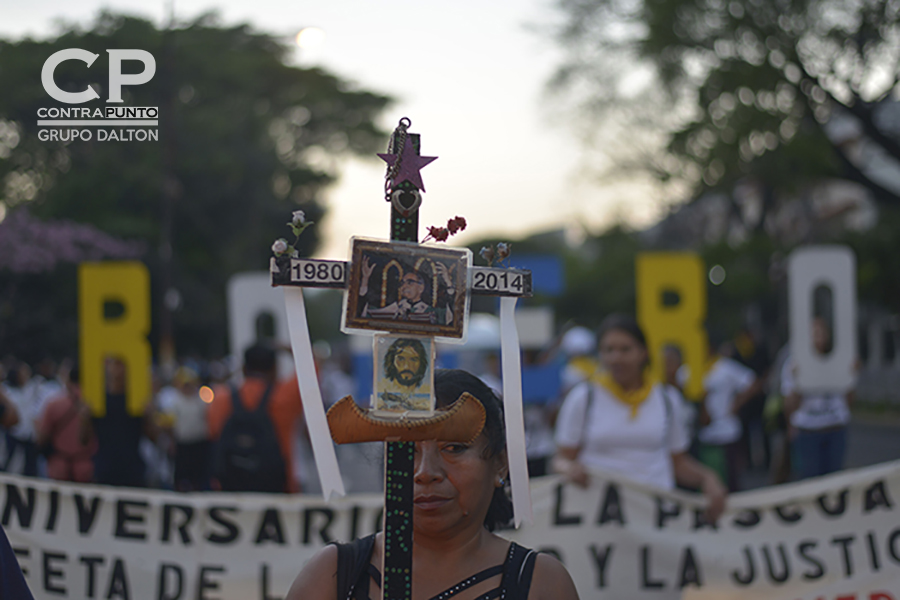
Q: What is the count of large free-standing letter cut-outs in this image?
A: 4